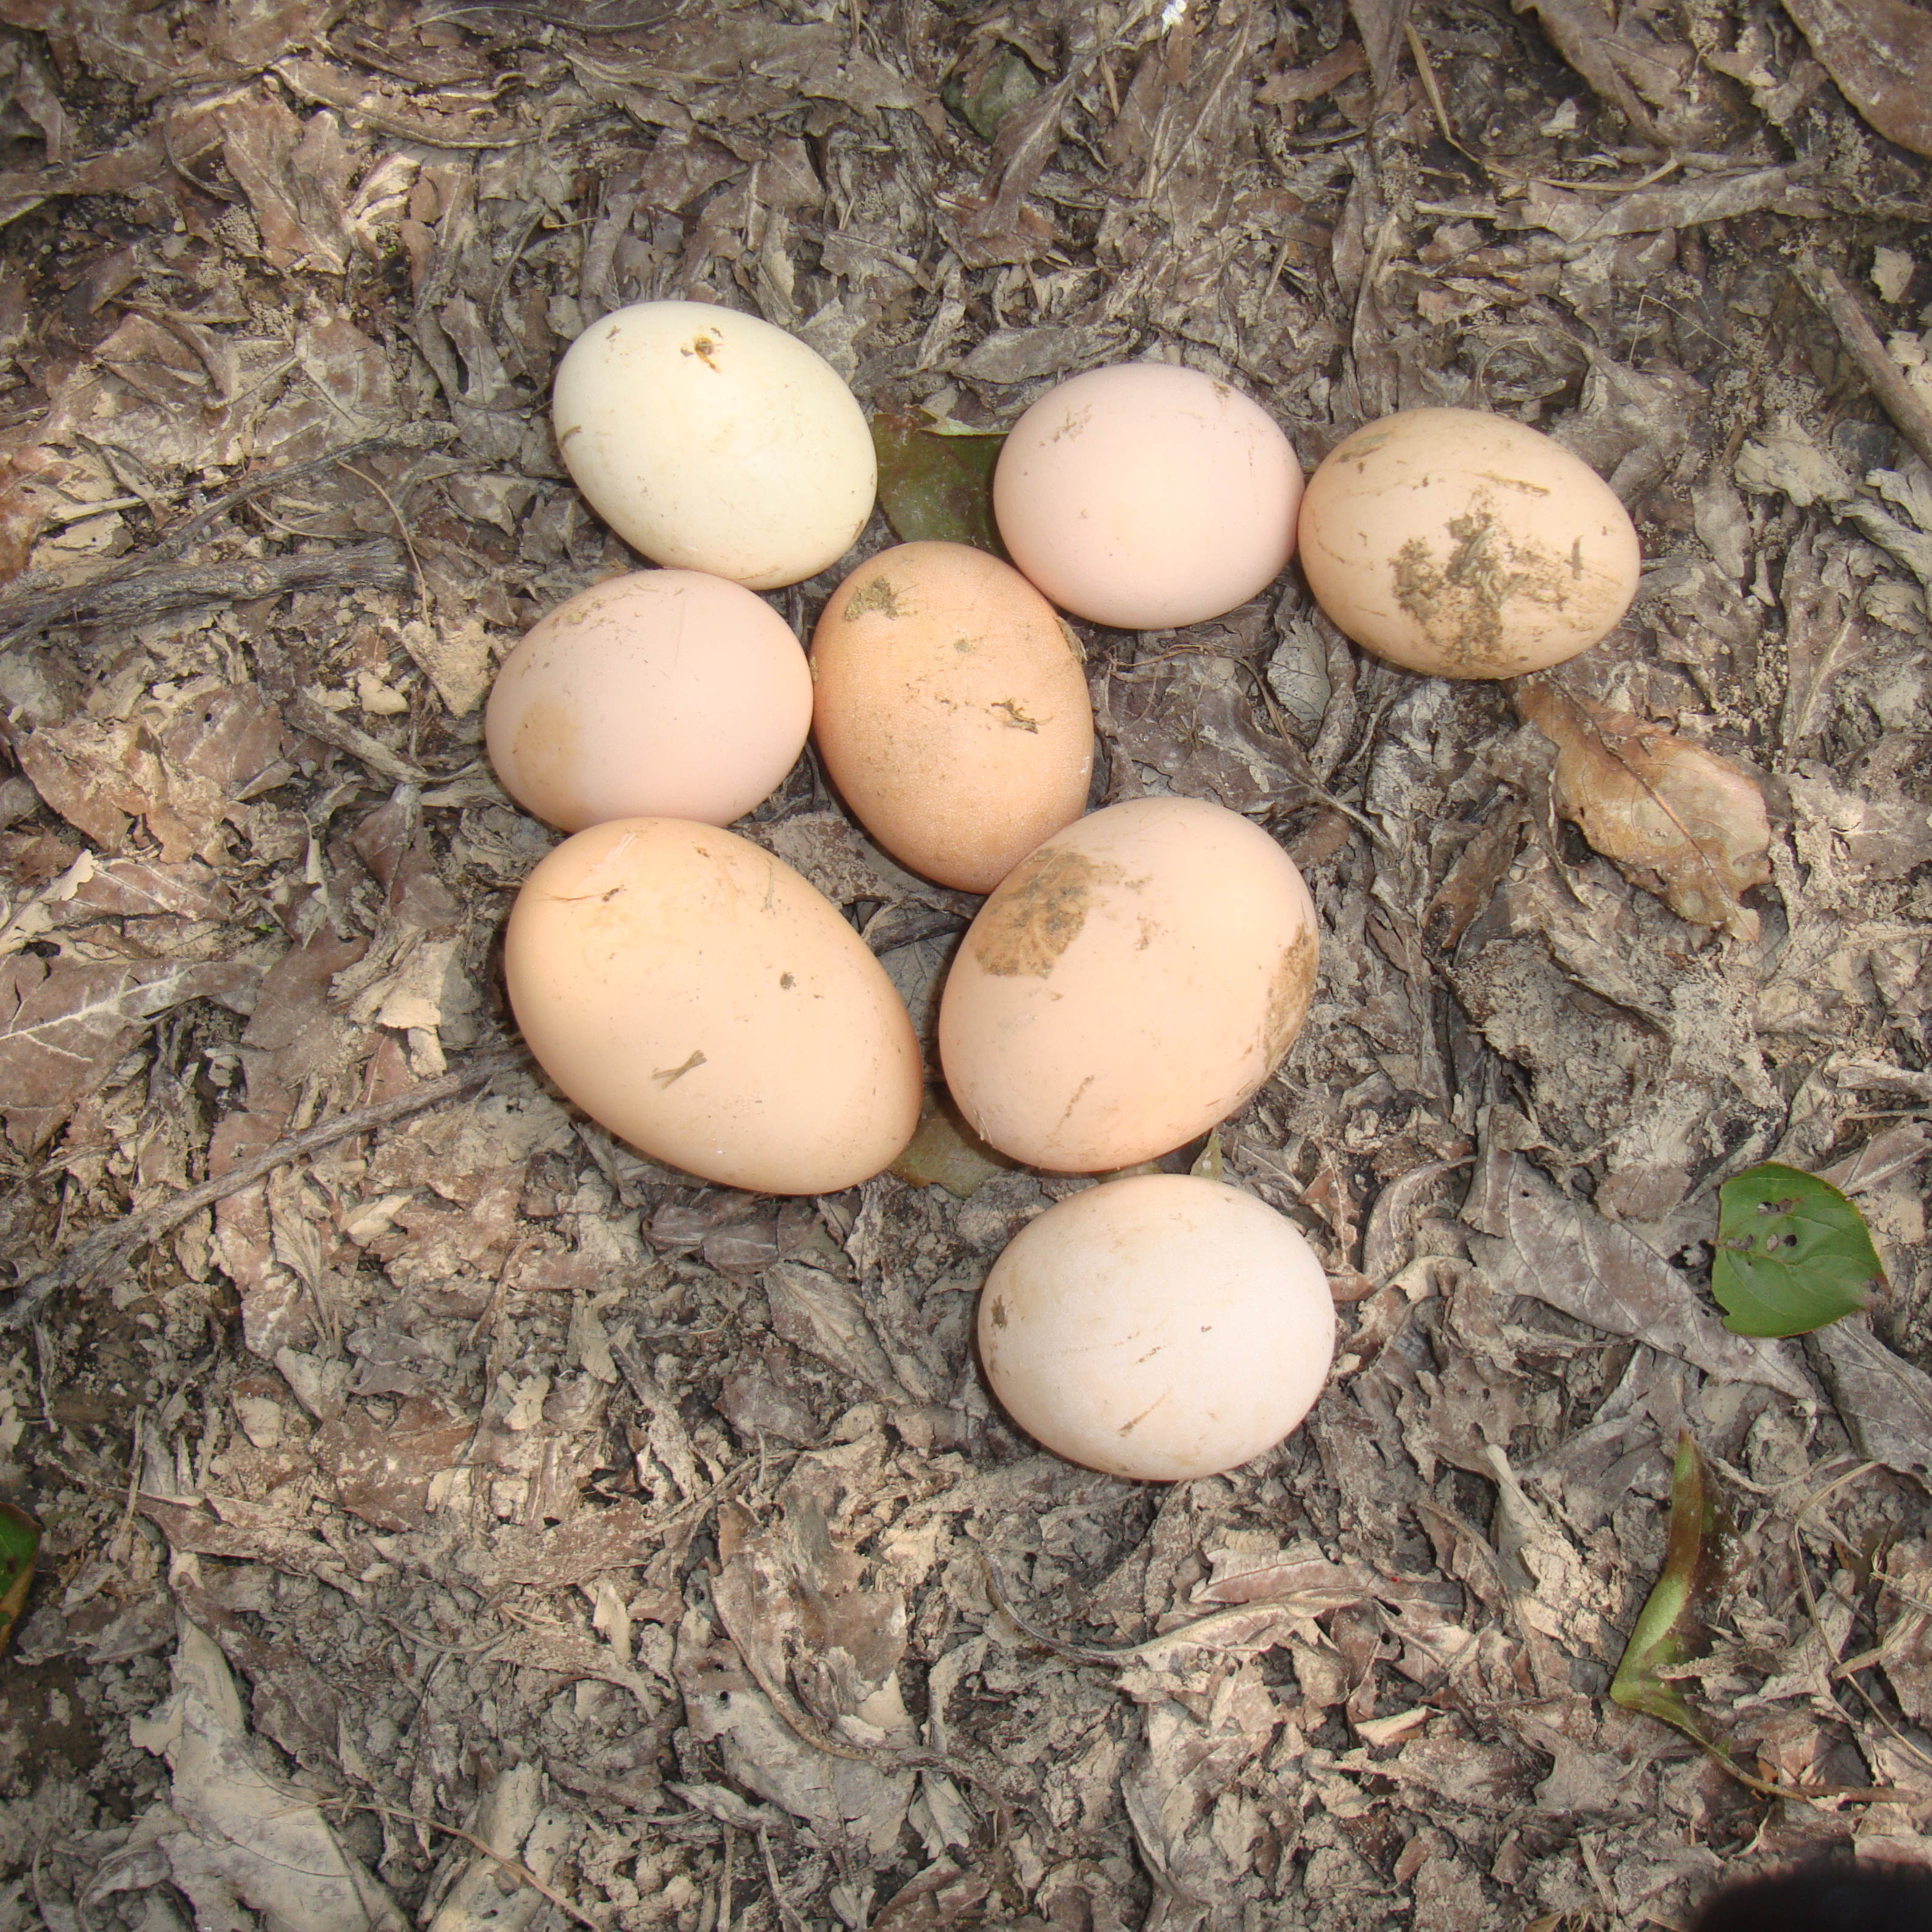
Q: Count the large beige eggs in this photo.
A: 2